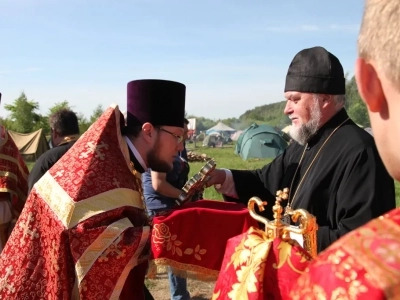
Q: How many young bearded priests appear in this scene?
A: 1